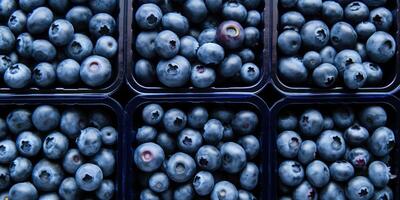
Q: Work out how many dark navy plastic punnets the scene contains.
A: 6